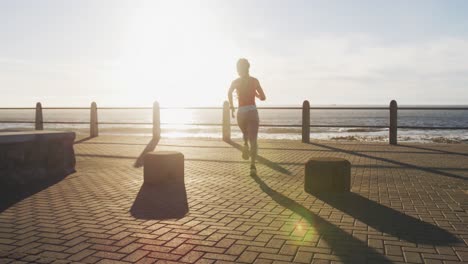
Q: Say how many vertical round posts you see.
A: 6